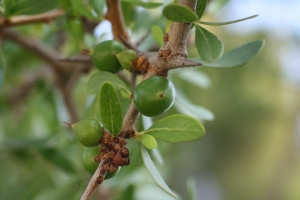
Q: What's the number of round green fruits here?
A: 5